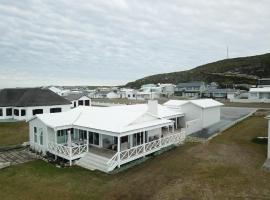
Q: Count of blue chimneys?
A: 0